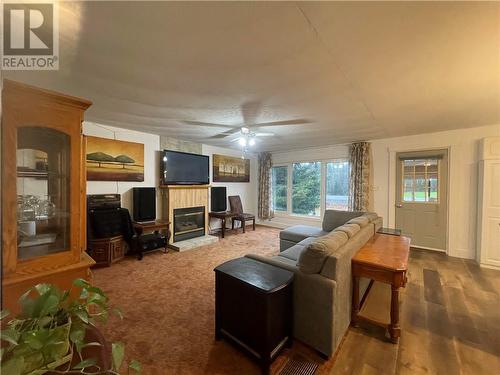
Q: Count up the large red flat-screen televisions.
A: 0